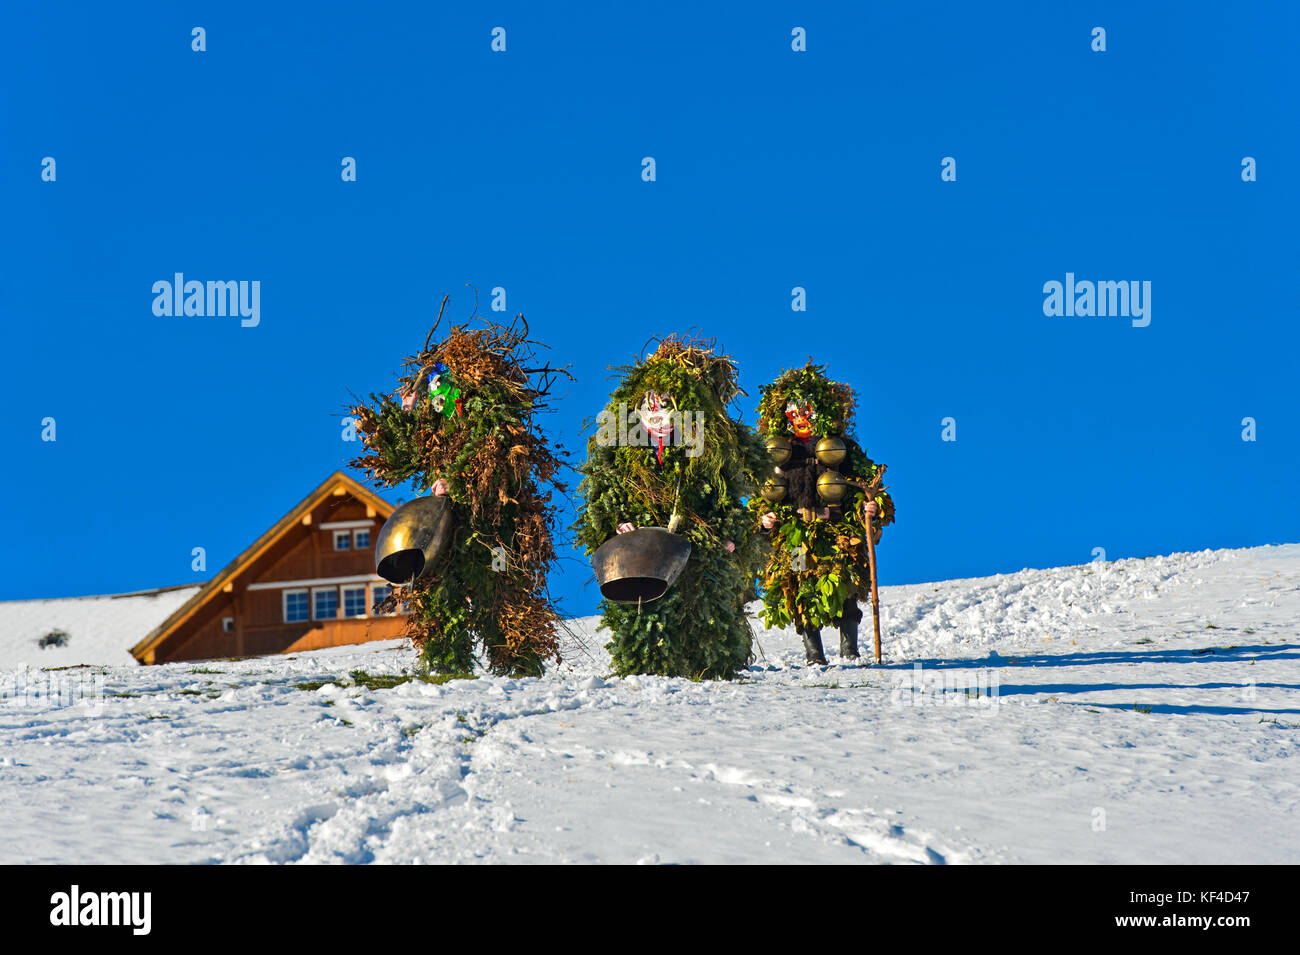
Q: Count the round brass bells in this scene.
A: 4